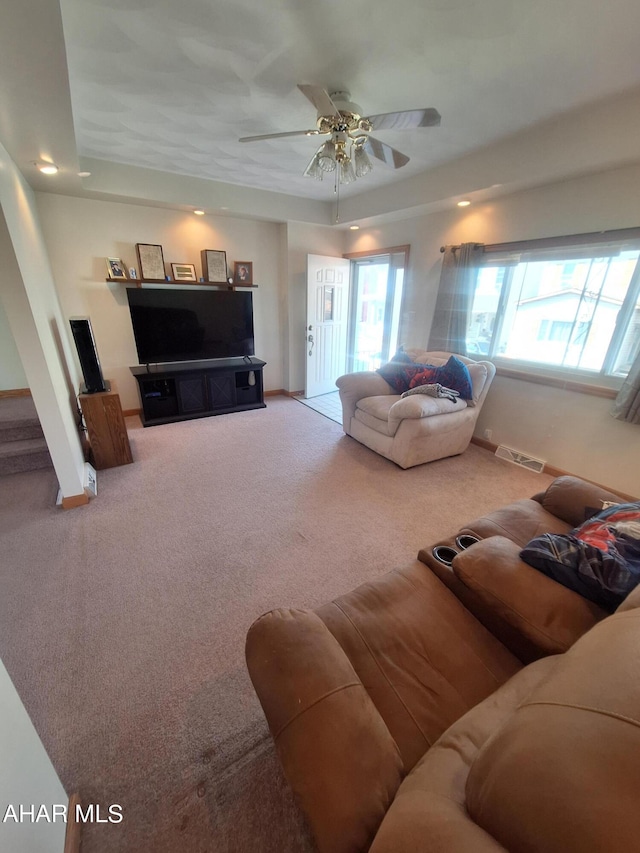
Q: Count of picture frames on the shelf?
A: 5